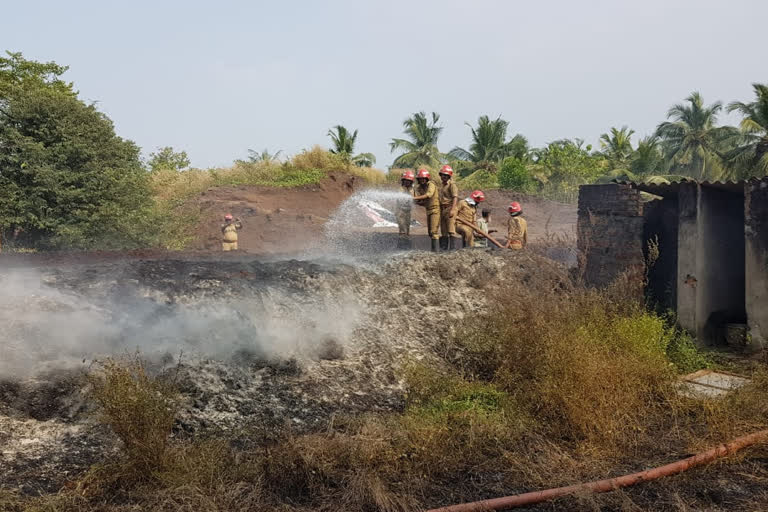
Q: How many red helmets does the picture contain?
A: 6